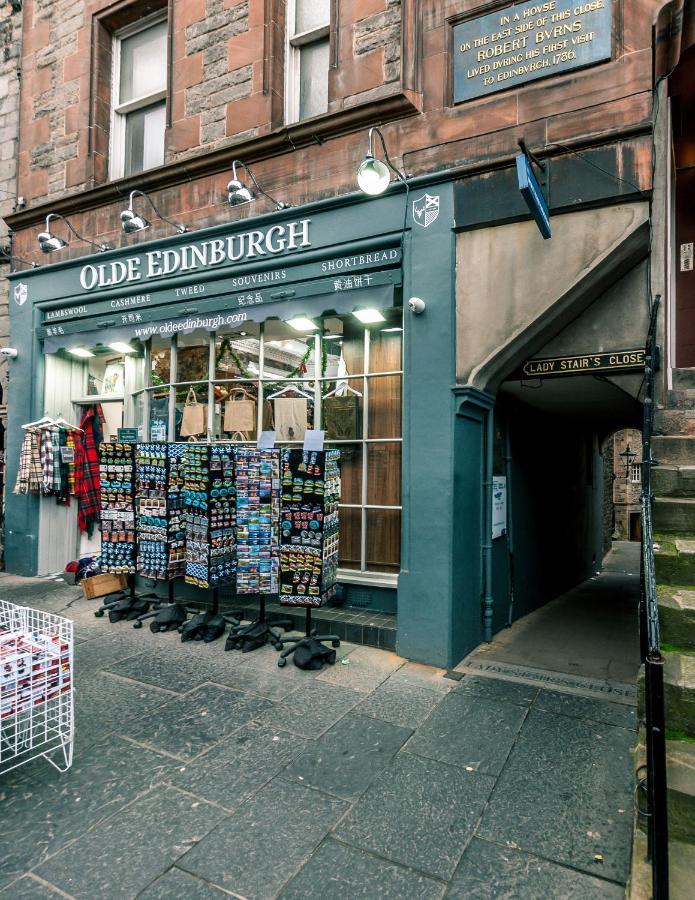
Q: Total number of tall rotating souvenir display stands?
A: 5